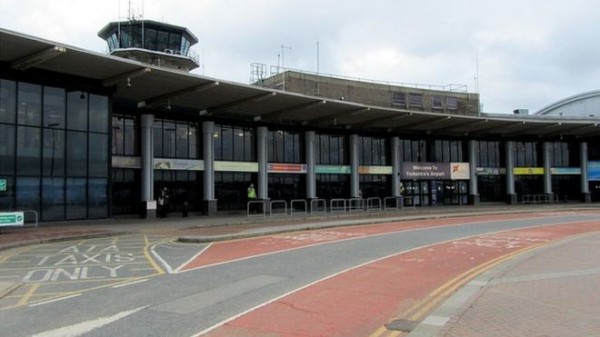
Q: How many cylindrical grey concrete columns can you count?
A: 10